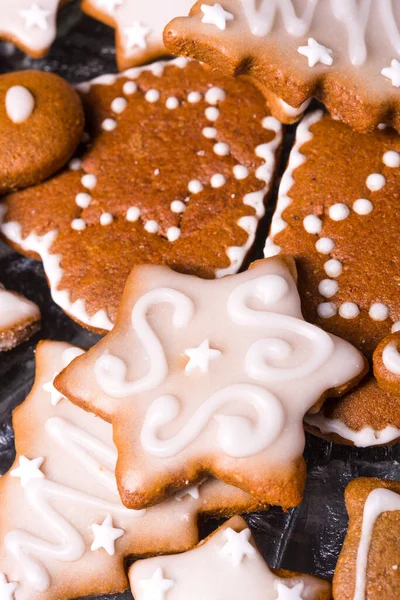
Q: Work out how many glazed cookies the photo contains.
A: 7